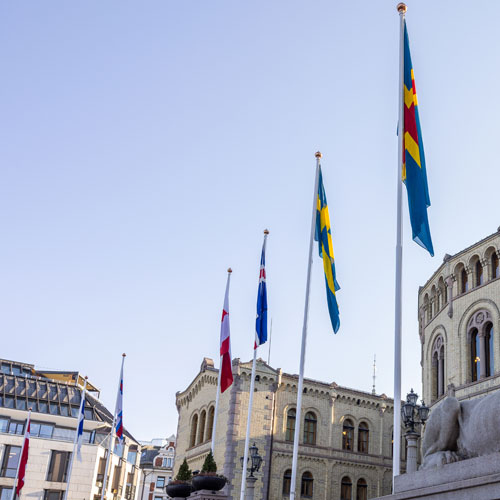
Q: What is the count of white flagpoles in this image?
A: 7